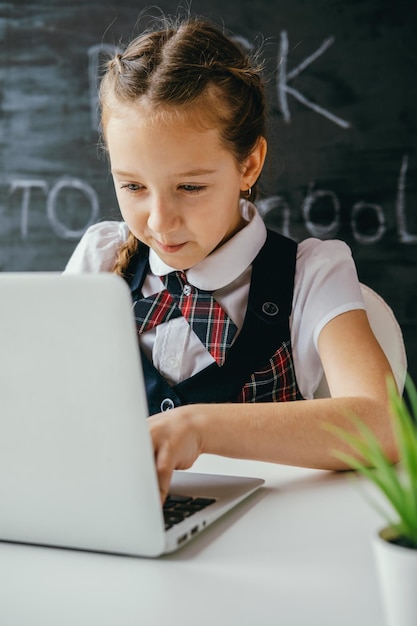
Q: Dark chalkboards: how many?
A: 1